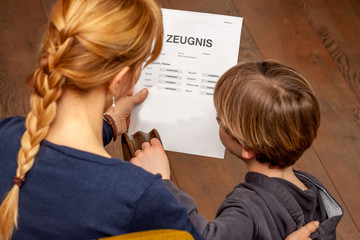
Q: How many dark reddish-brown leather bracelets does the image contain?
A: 1